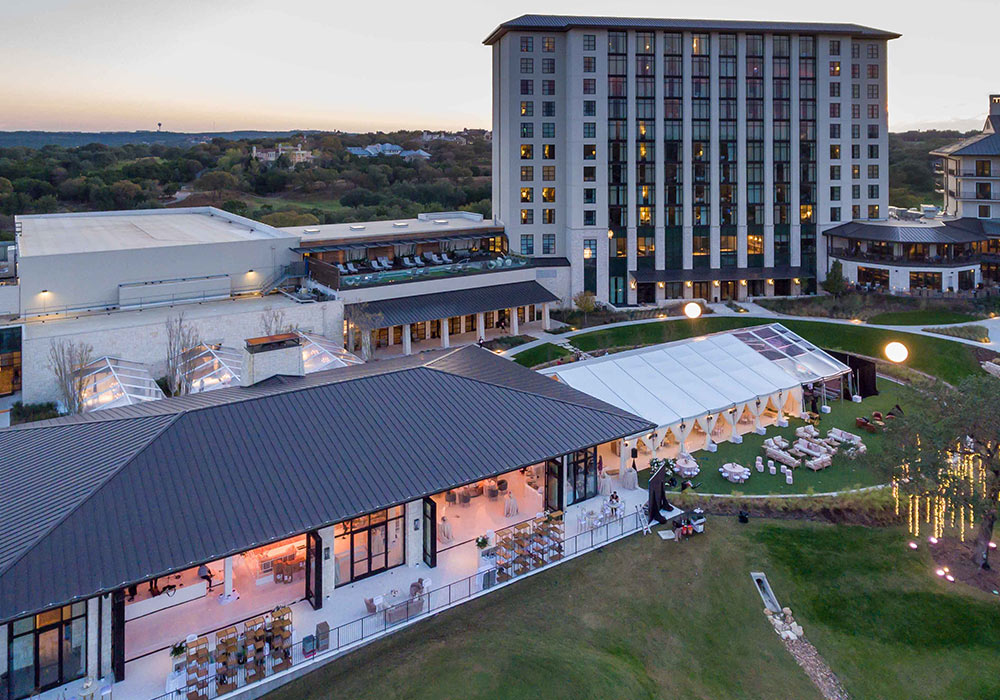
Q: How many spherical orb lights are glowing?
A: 2